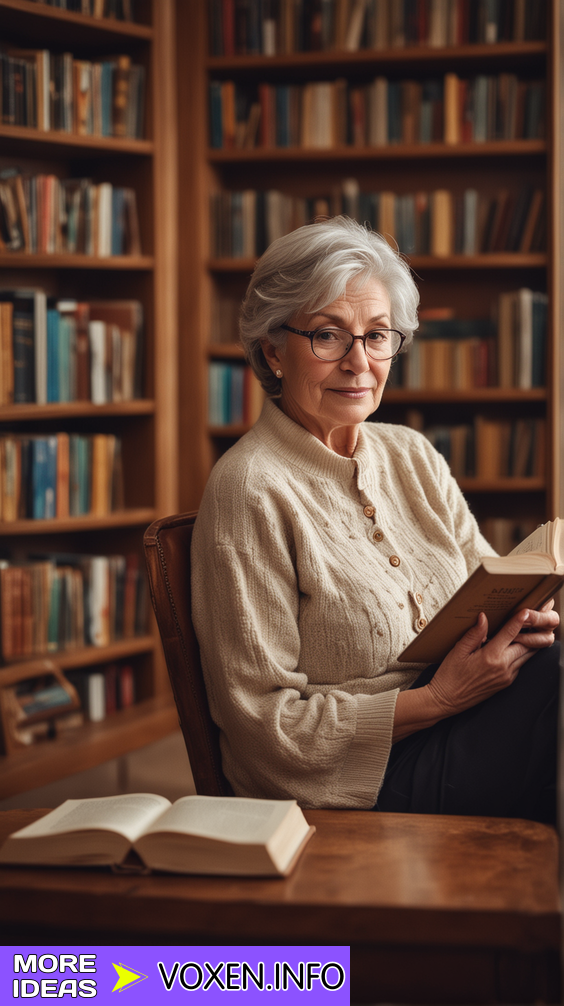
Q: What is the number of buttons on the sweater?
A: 5